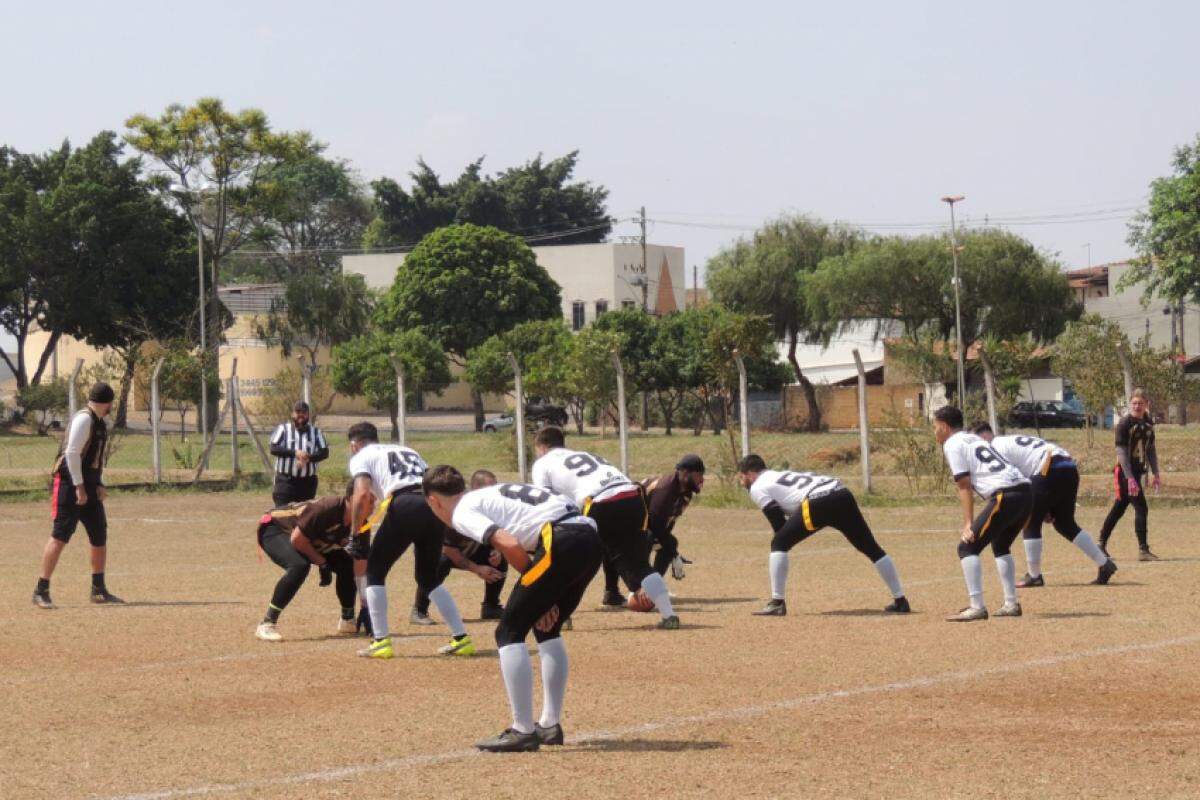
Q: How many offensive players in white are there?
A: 6